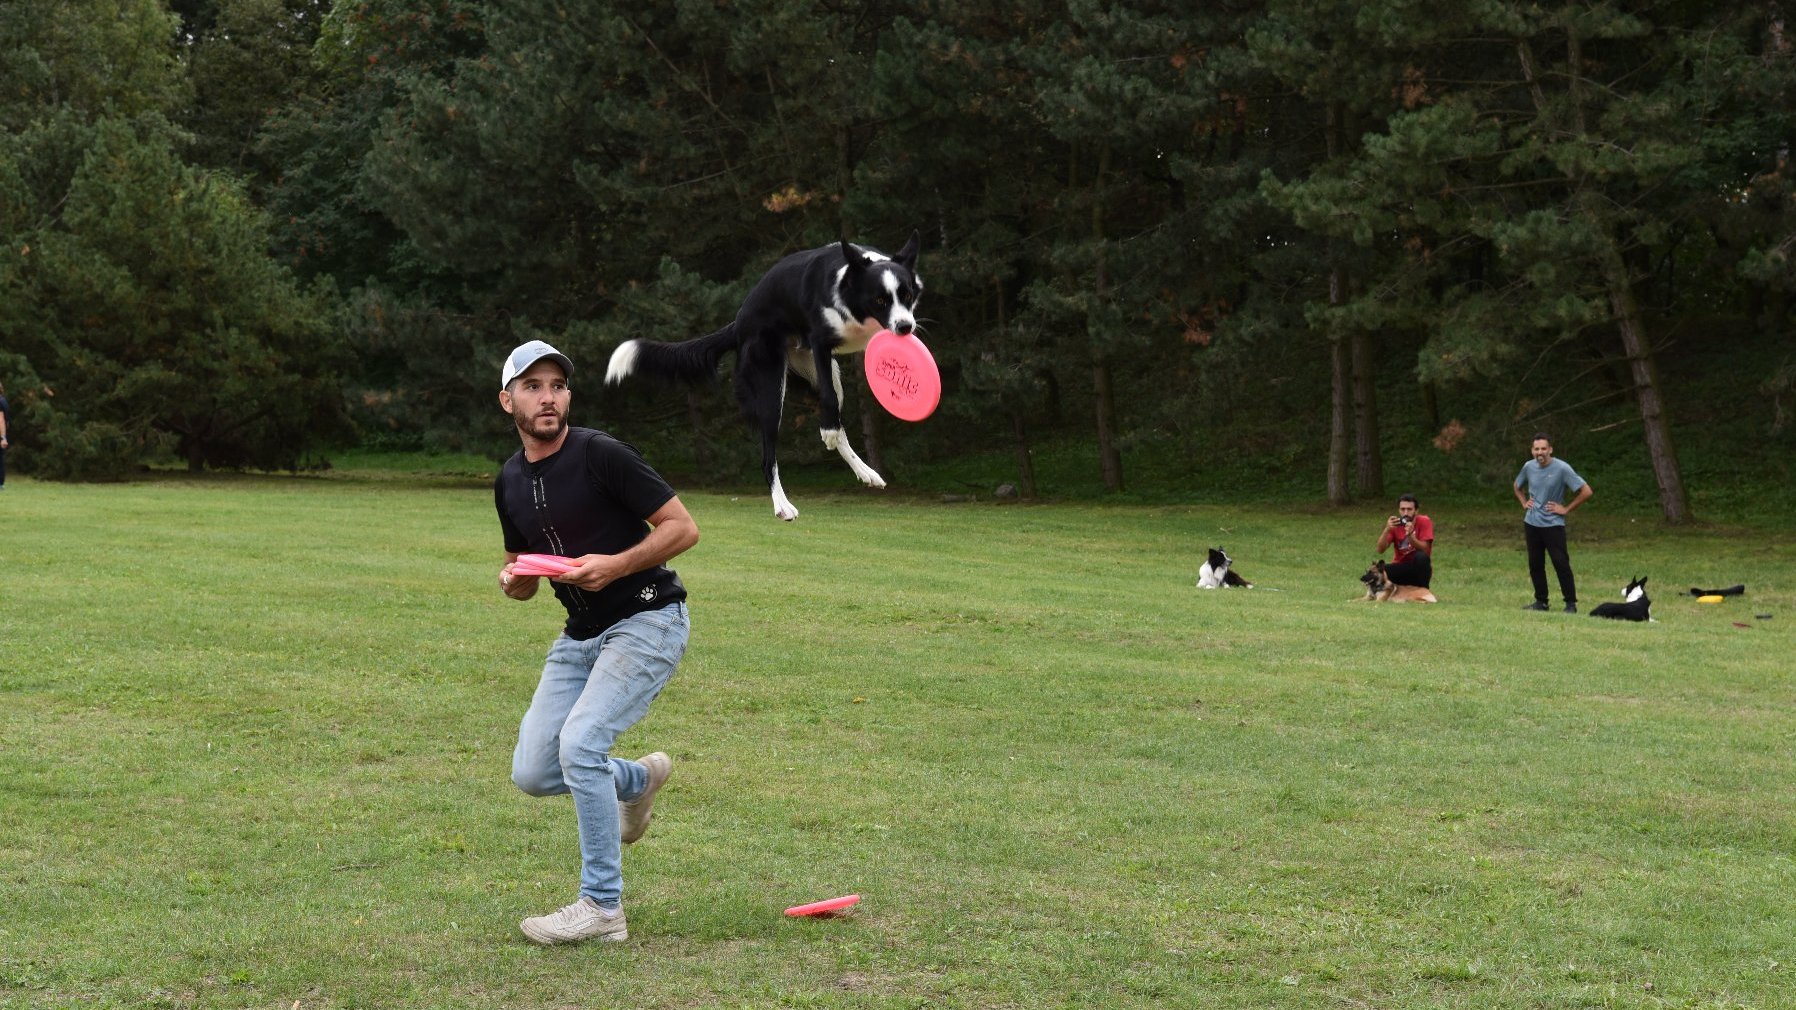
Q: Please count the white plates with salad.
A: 0